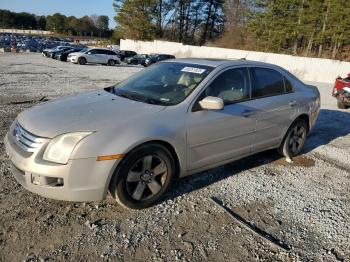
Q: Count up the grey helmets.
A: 0